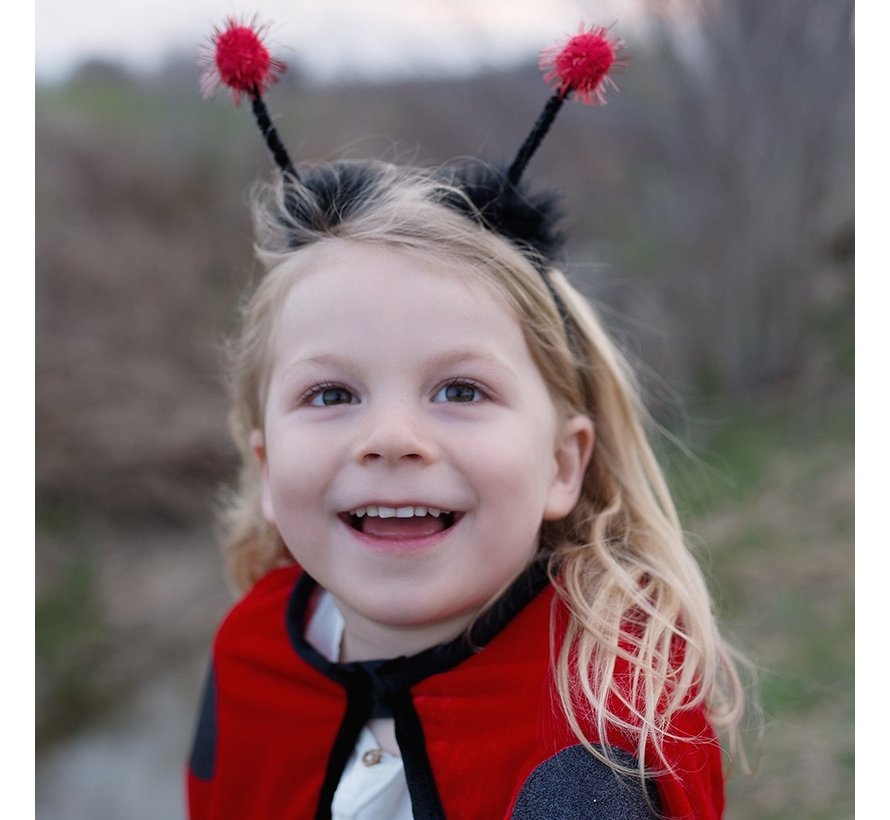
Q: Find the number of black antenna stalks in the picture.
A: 2